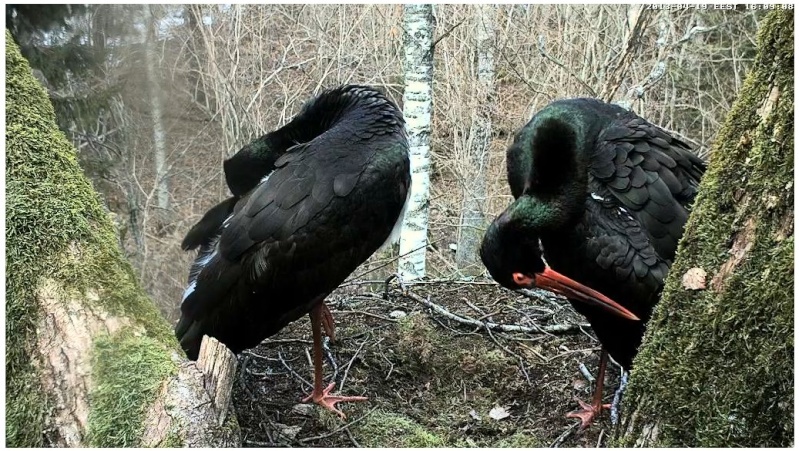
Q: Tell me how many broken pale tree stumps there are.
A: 1